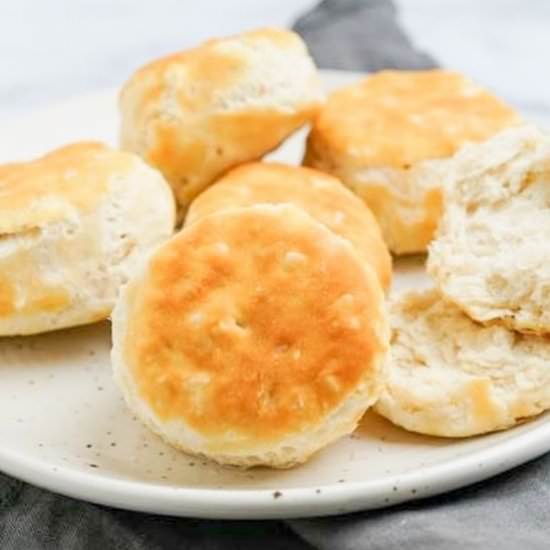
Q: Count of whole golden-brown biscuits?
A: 5